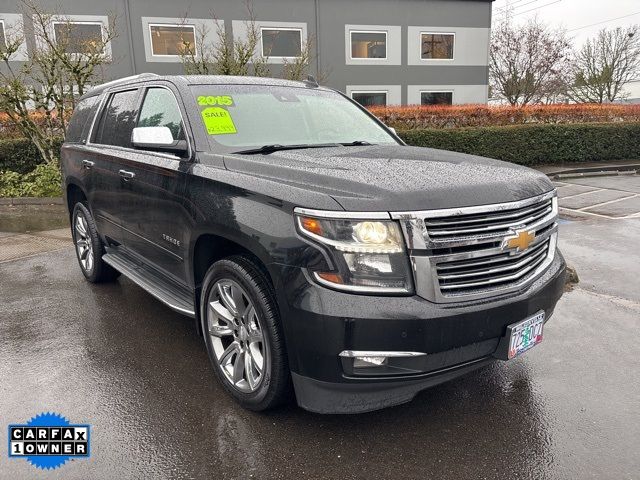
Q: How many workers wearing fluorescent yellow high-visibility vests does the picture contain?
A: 0